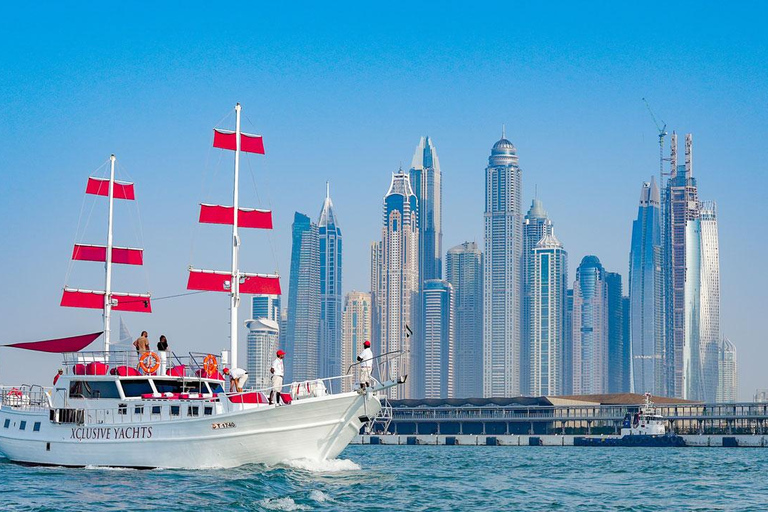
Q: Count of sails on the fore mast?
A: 3